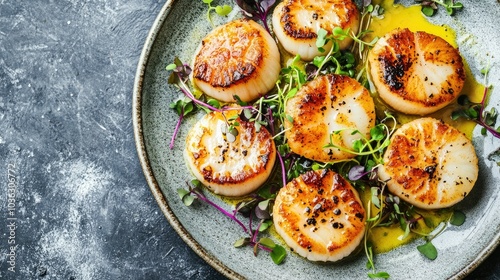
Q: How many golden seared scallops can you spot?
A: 7